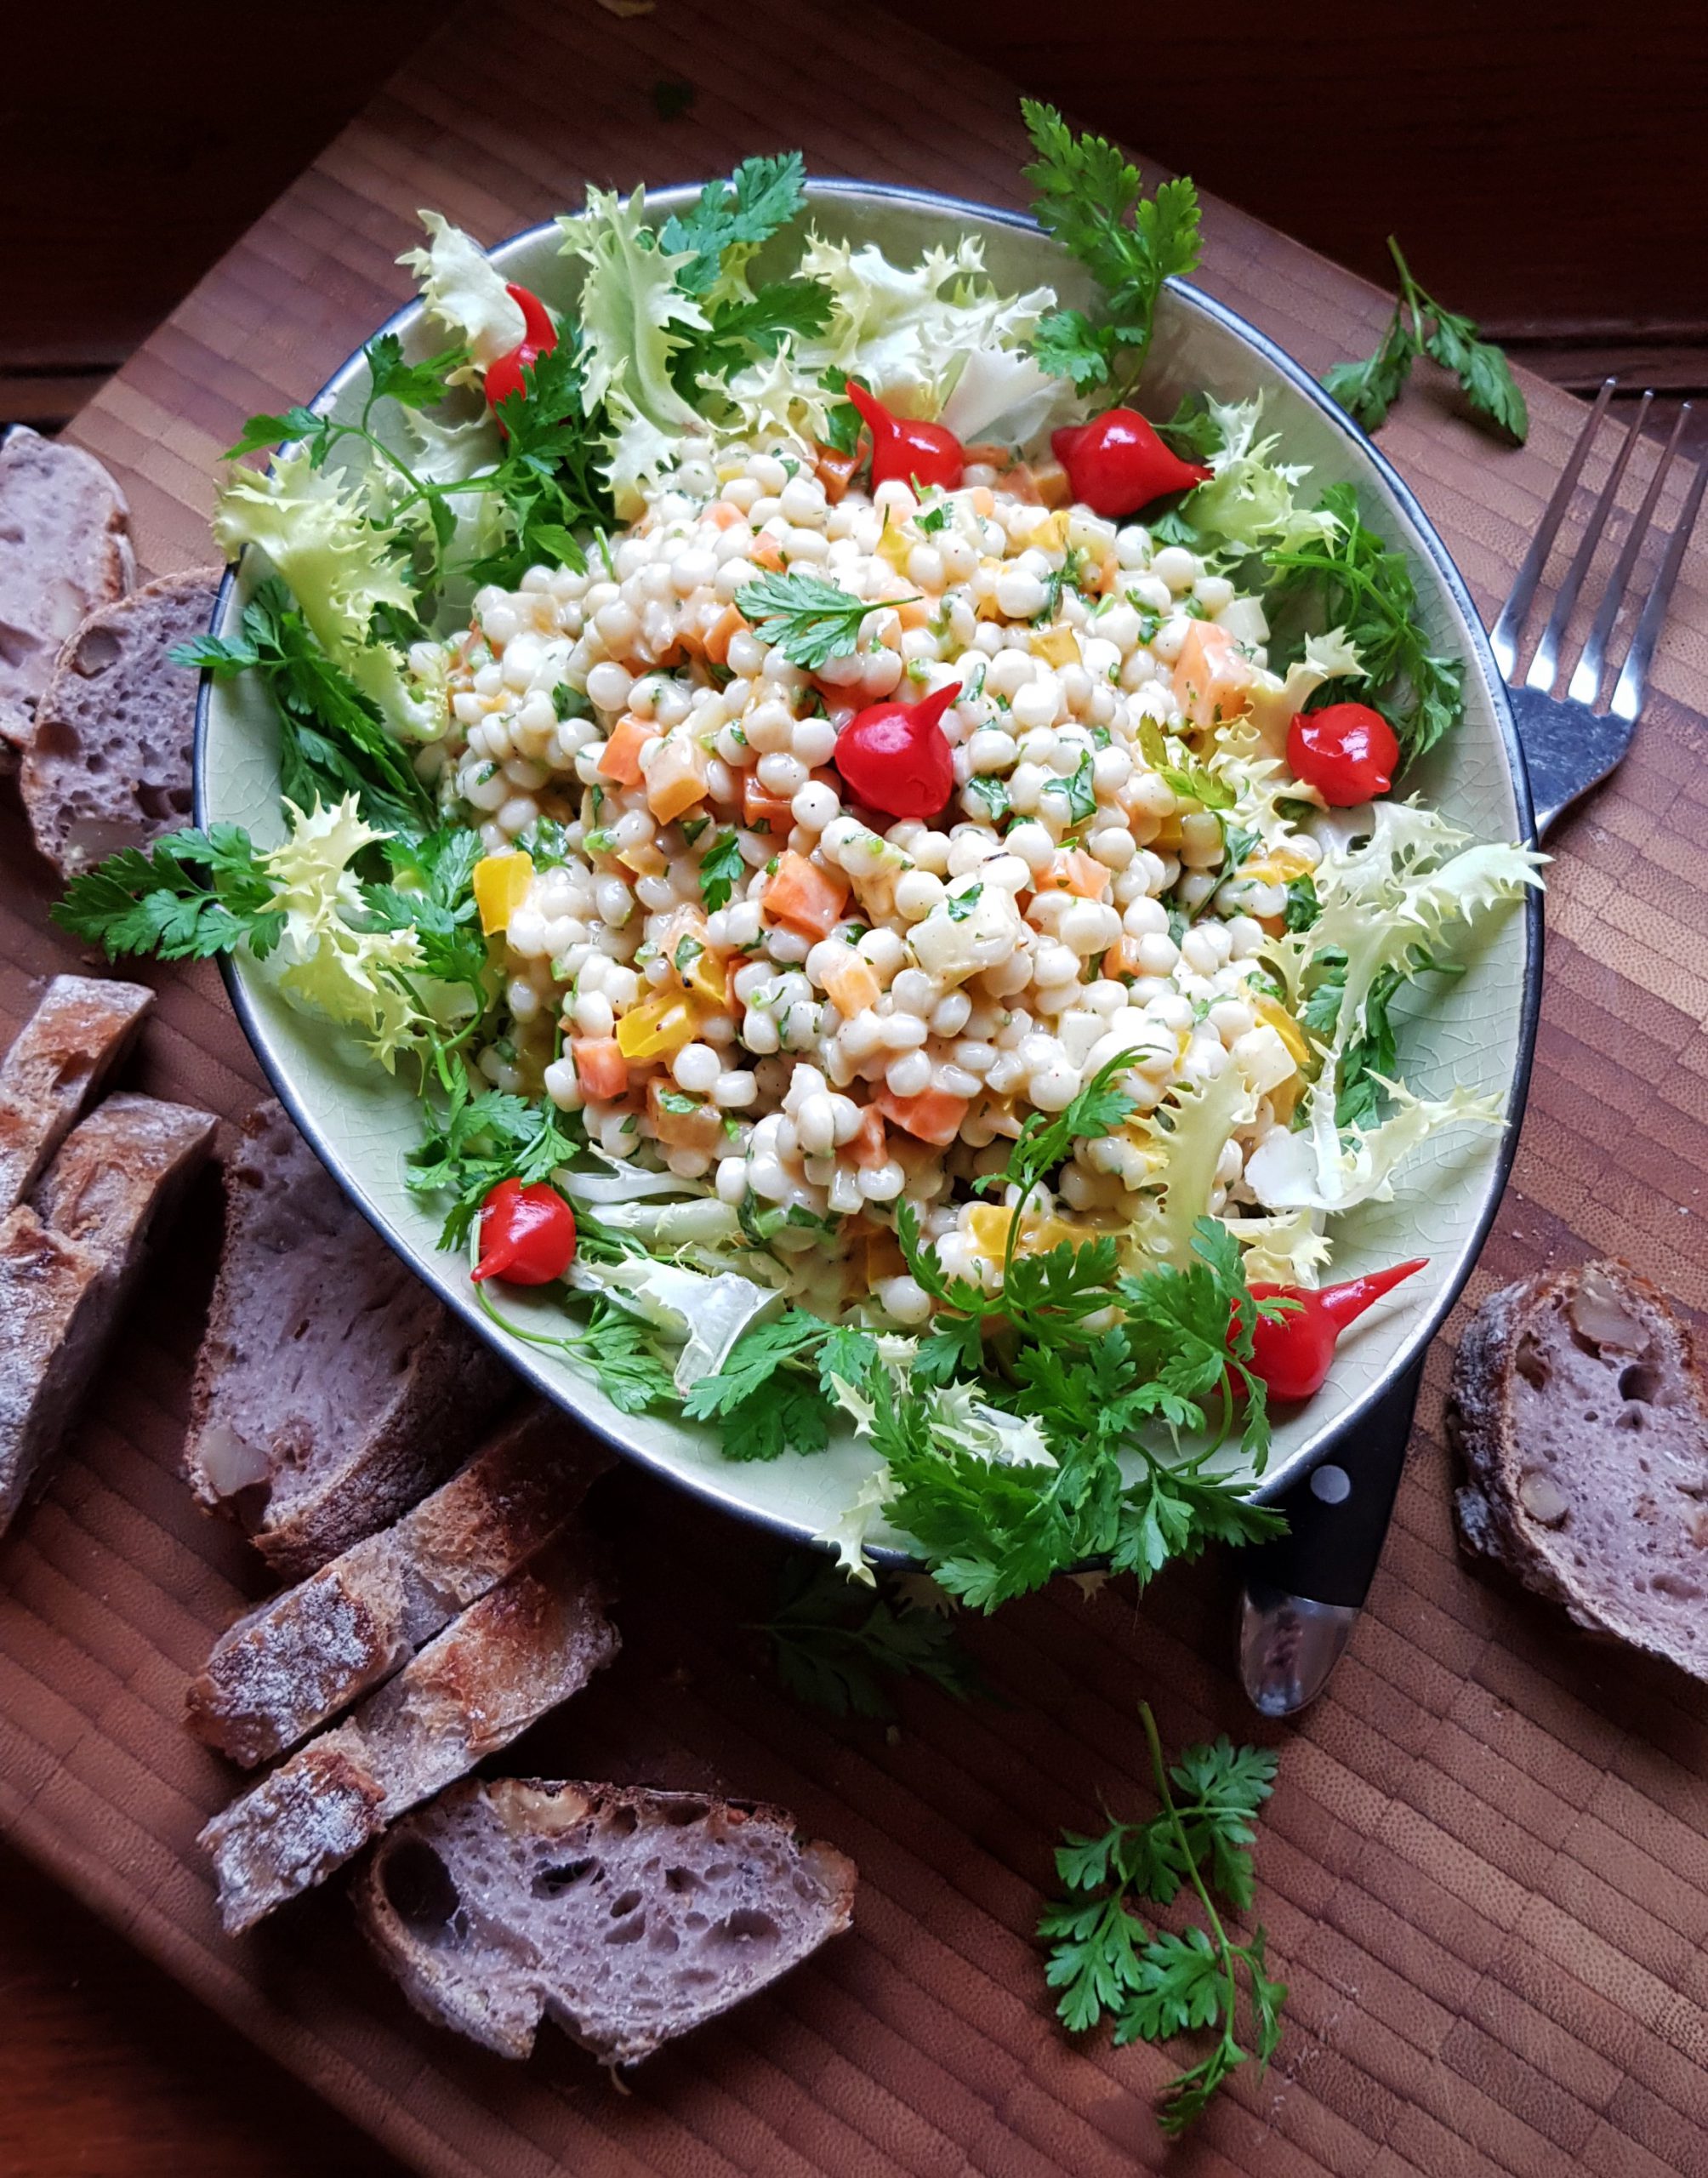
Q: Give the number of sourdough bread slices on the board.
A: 9